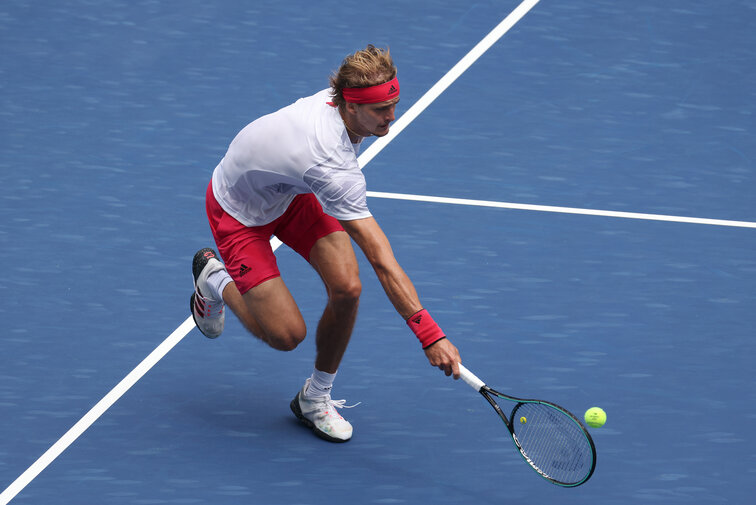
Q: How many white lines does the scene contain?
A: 2